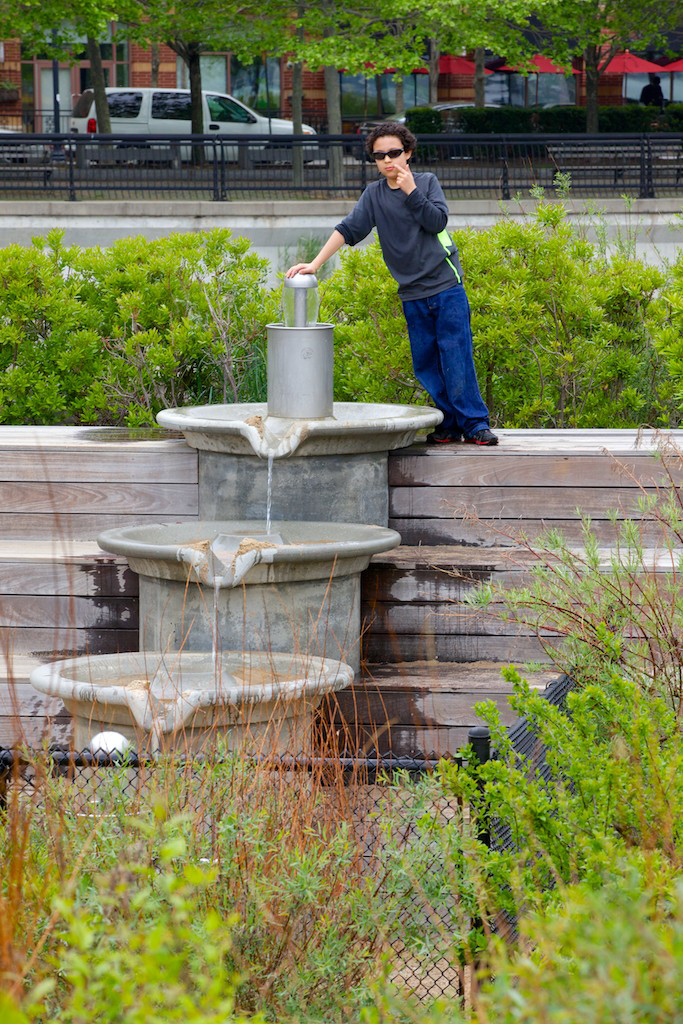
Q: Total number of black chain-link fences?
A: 1